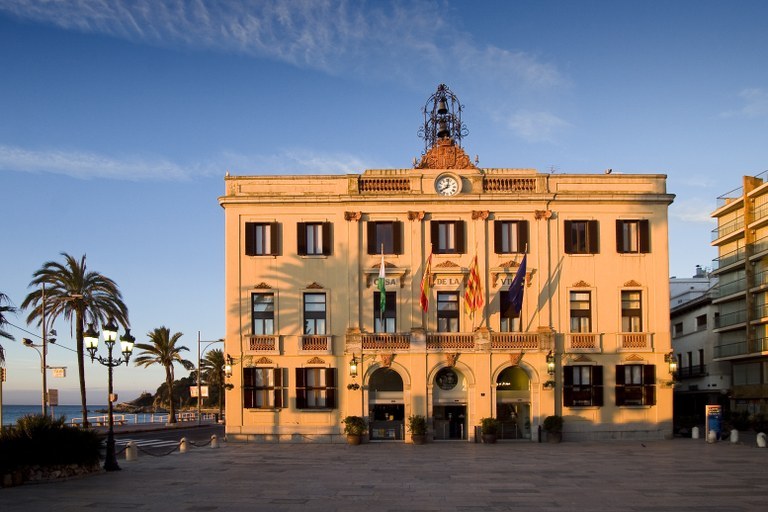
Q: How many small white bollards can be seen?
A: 7